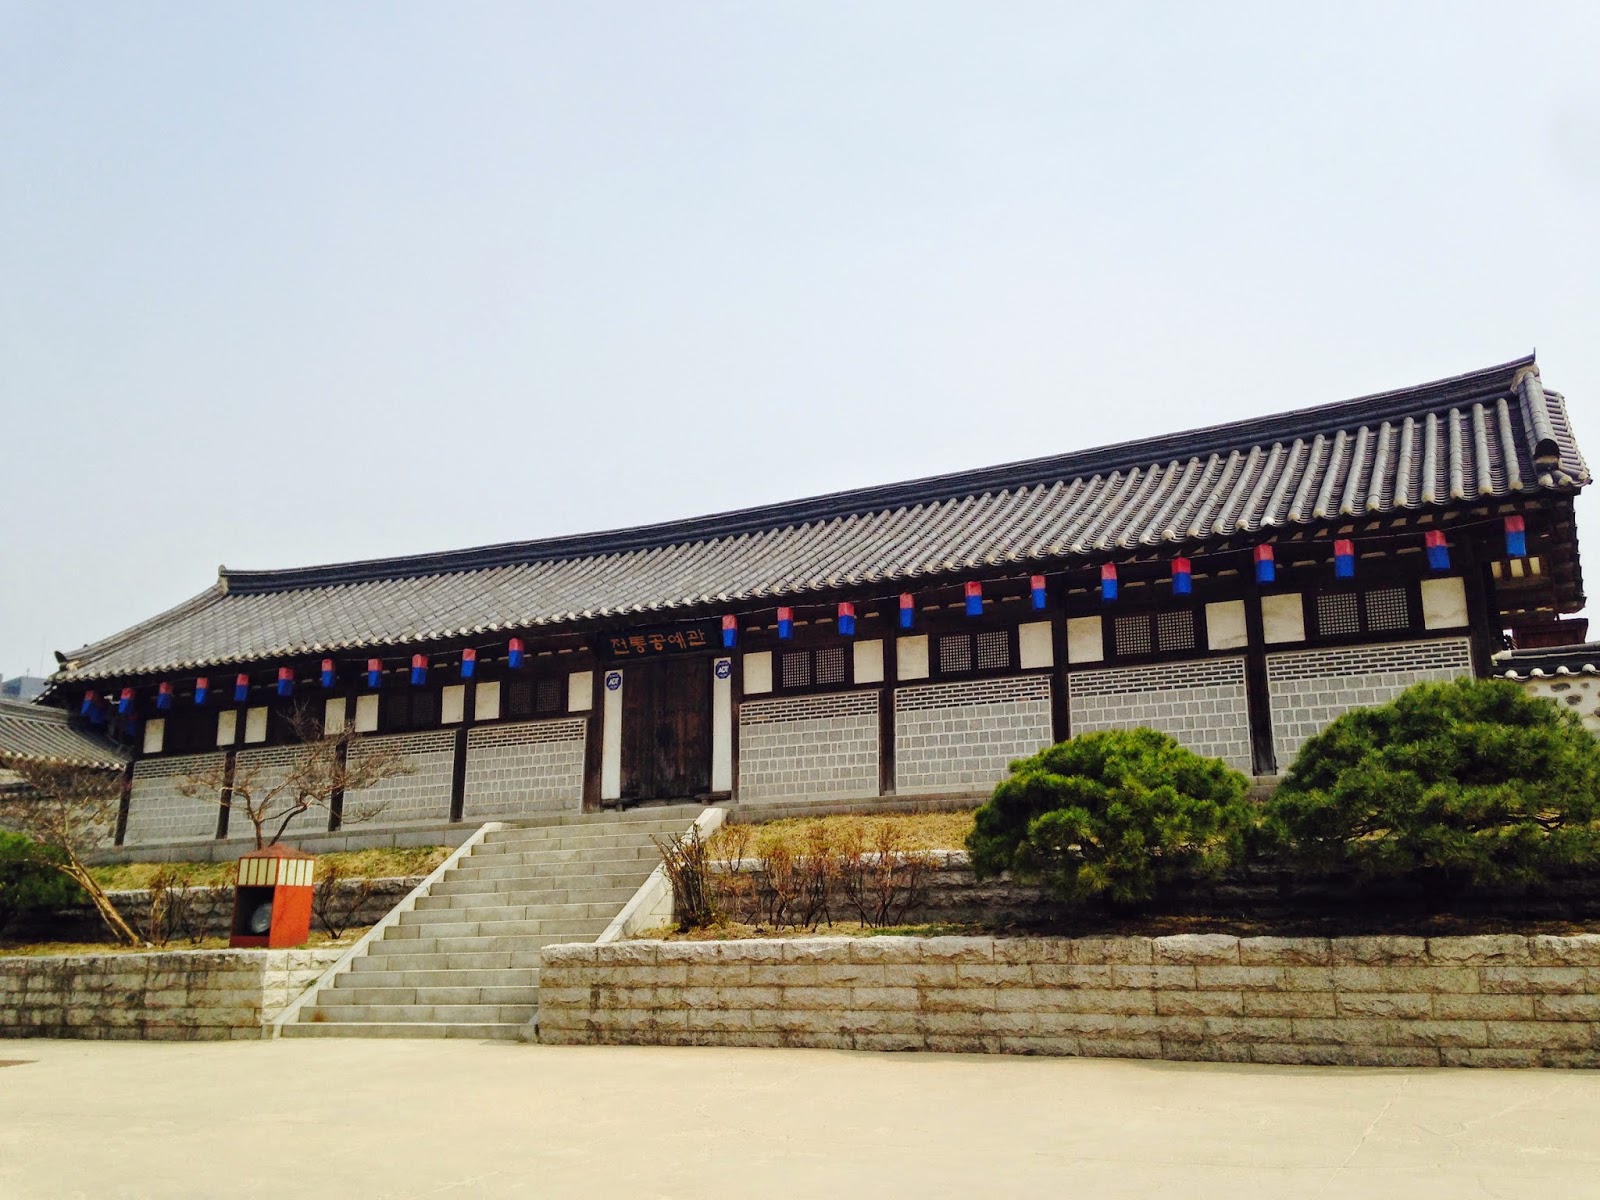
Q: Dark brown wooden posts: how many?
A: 10